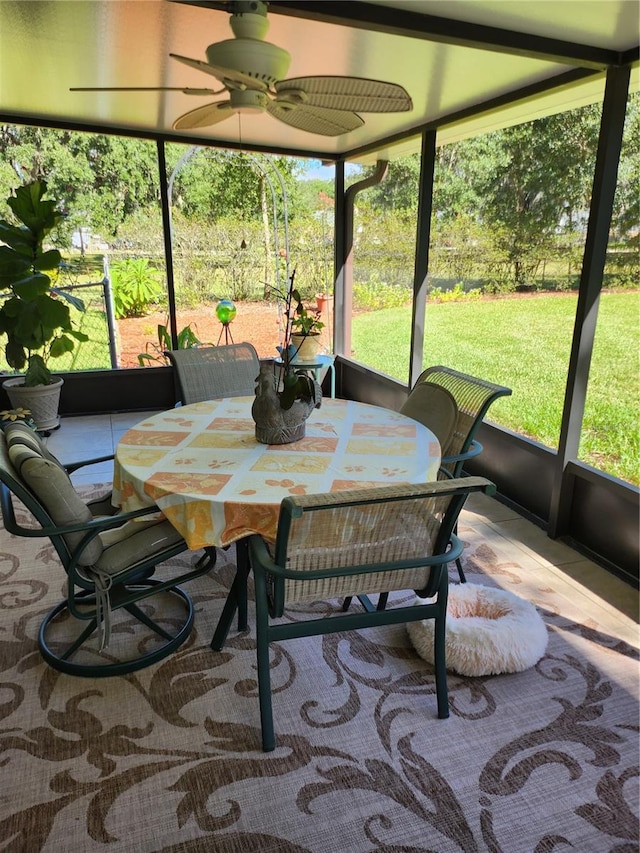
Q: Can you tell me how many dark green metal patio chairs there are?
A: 4